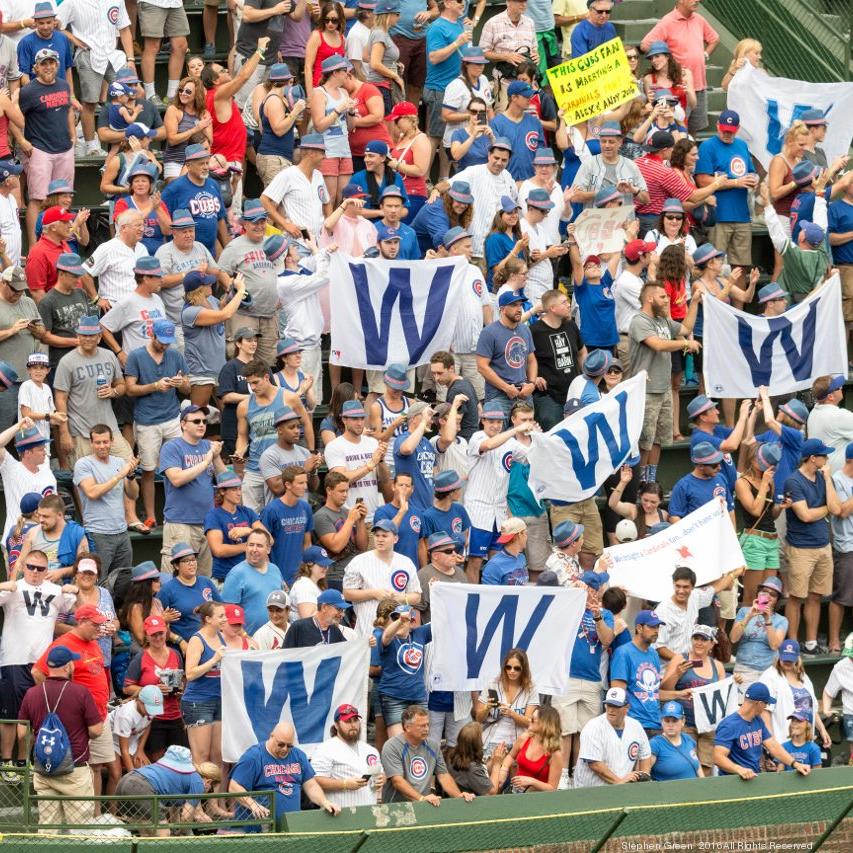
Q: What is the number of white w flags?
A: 7